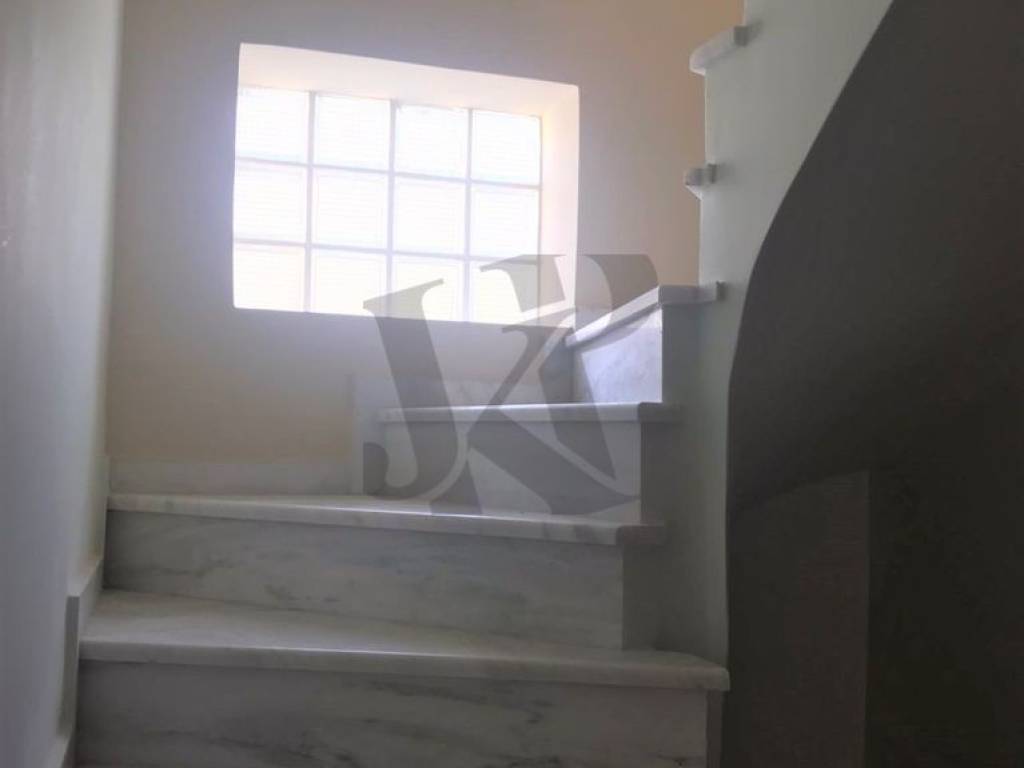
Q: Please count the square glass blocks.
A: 12